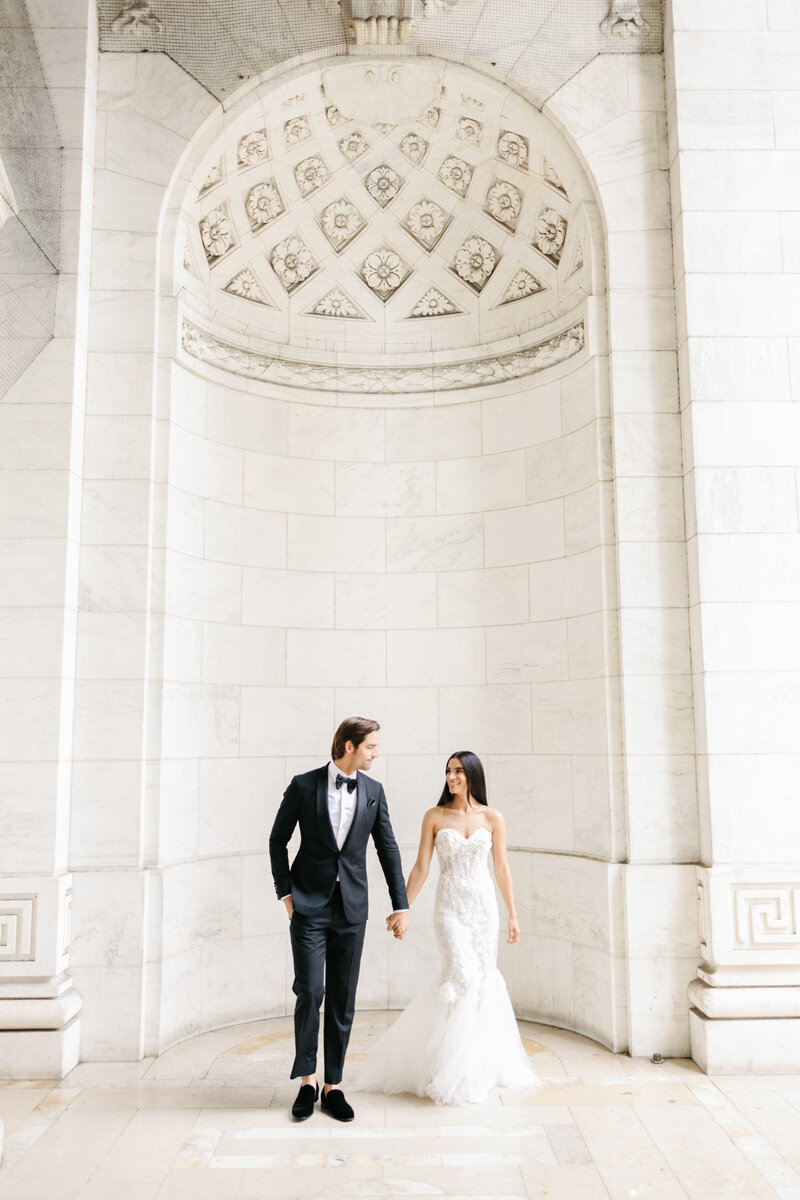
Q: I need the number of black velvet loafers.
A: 2